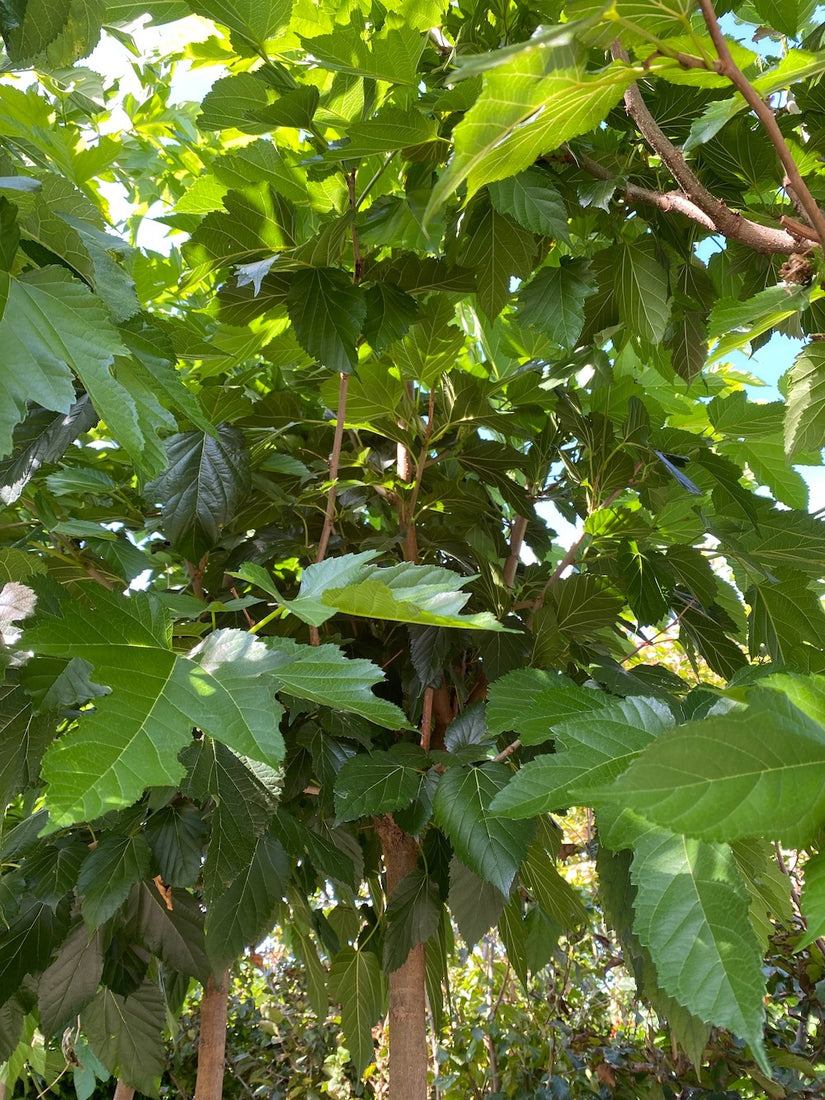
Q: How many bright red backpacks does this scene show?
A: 0